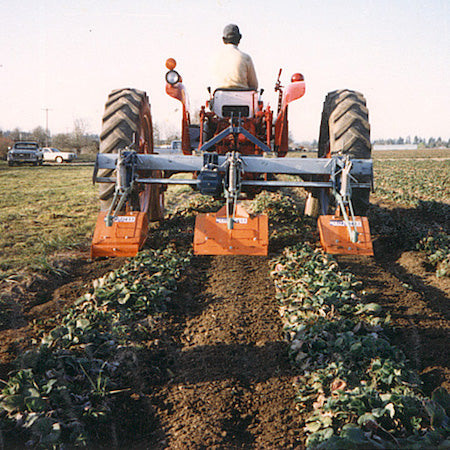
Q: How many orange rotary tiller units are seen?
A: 3